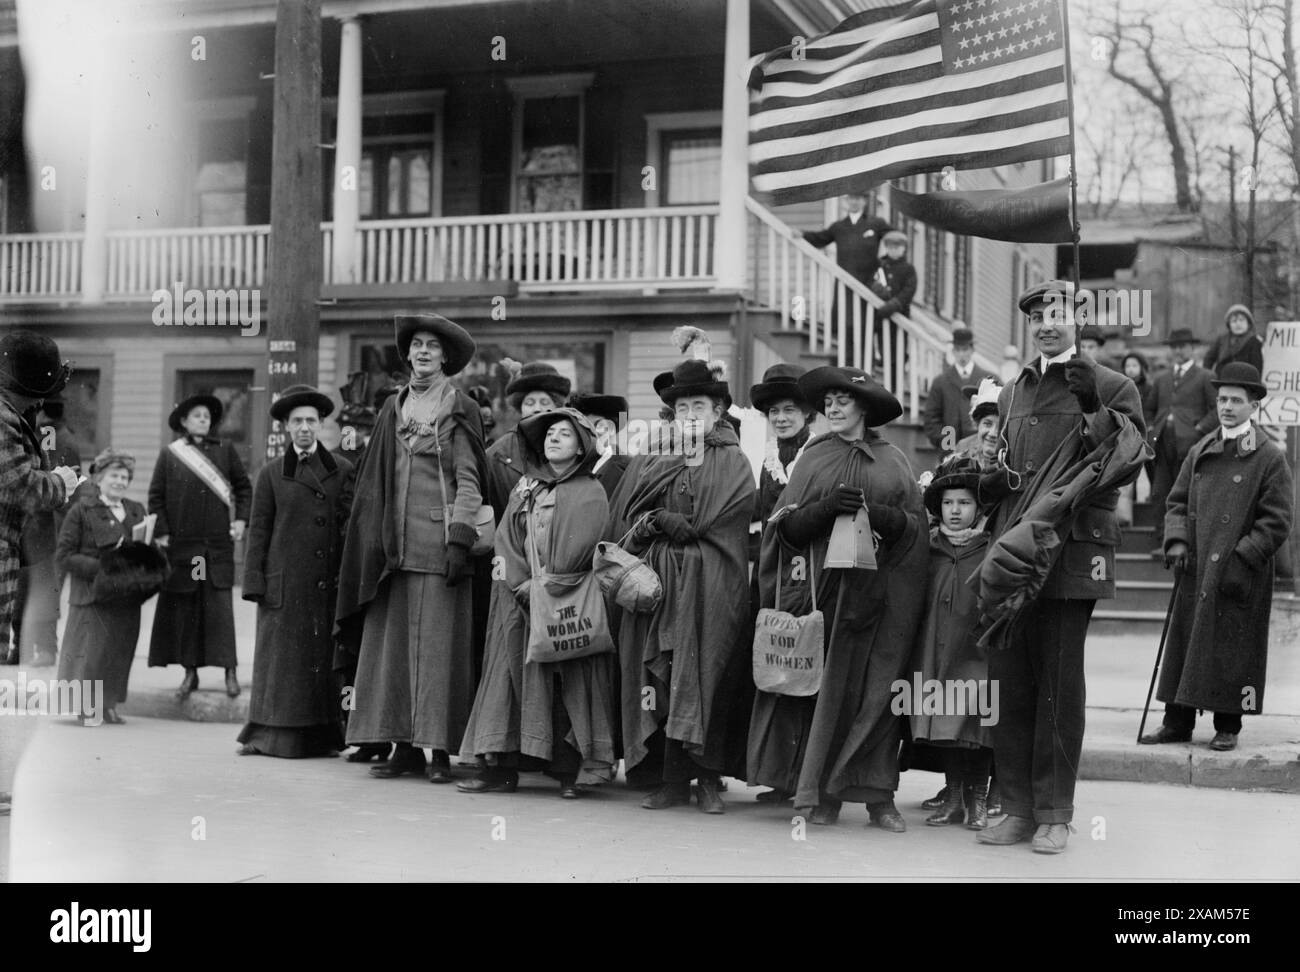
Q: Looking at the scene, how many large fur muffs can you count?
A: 1